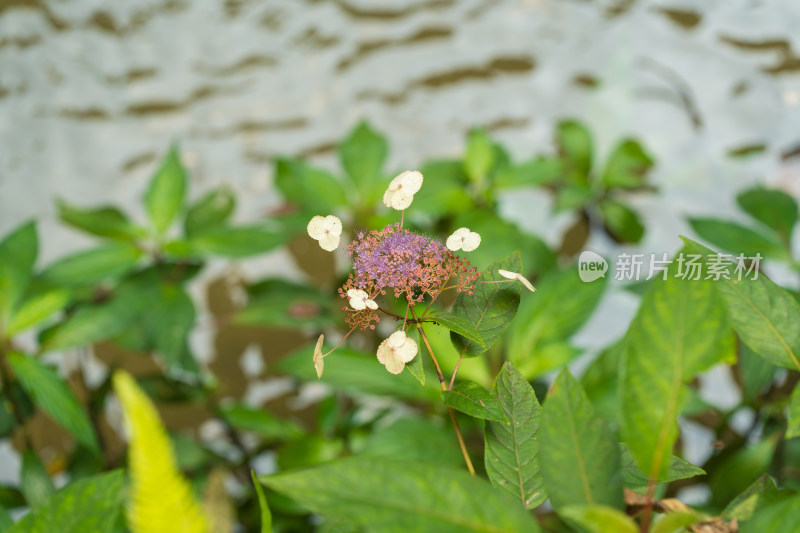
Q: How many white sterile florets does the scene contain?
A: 7